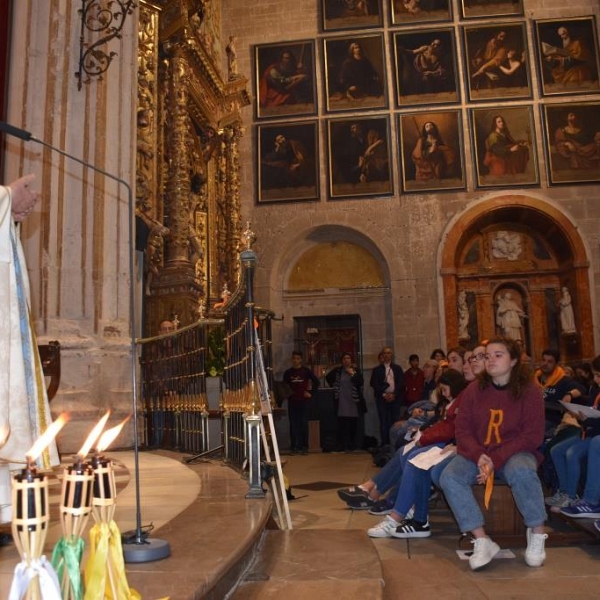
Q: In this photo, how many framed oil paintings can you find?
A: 13